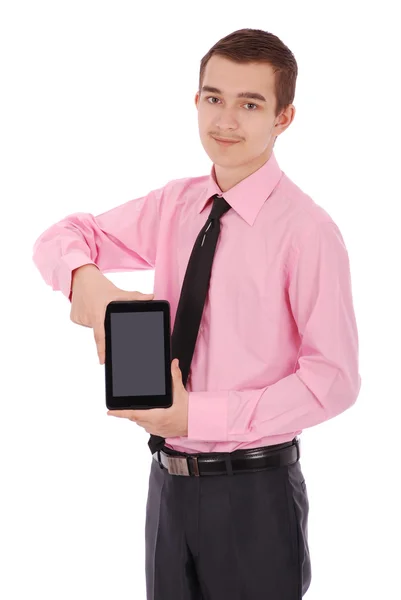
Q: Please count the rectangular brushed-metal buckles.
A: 1